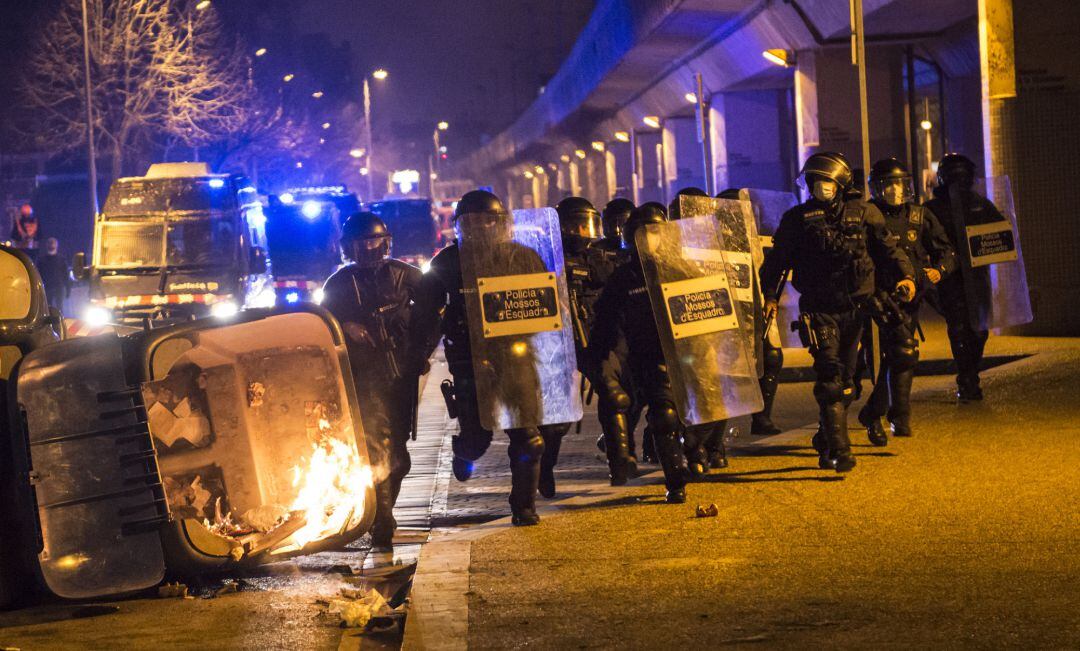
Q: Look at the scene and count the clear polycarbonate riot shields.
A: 5